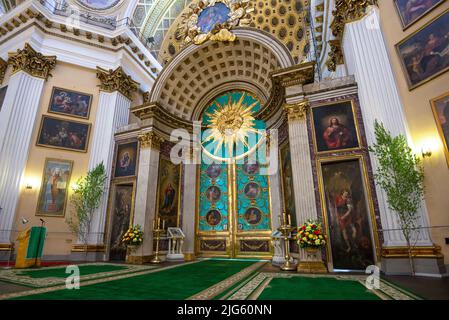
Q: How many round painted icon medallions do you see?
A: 6